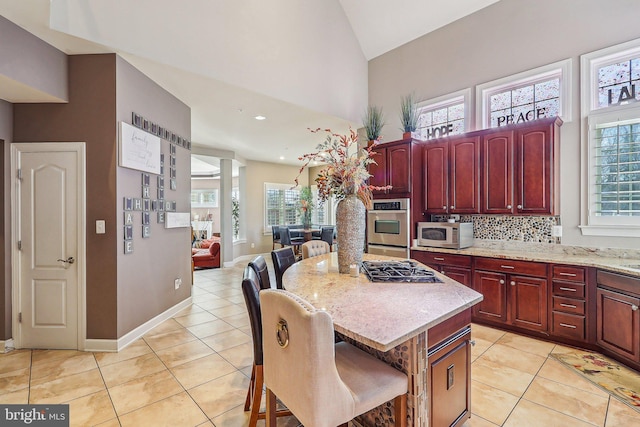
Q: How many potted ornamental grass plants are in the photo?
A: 2